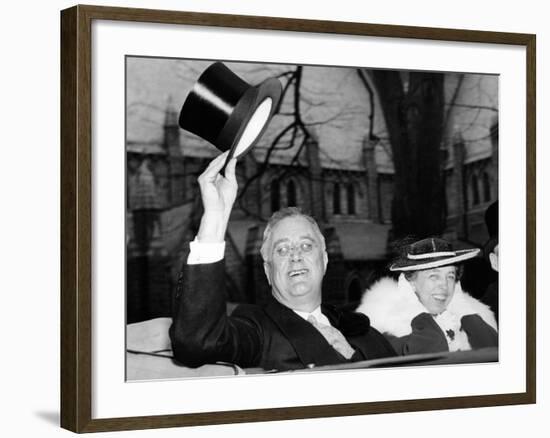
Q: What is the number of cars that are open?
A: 1